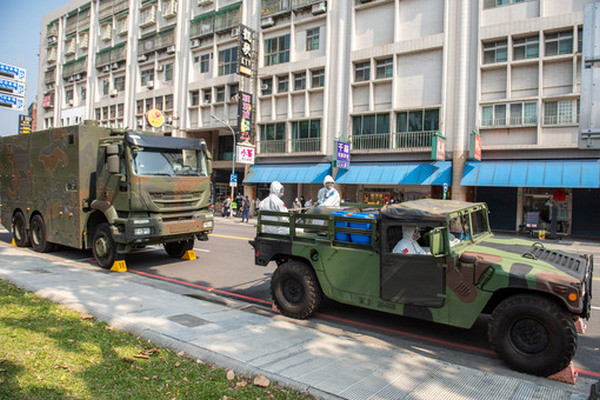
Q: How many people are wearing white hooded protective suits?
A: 3